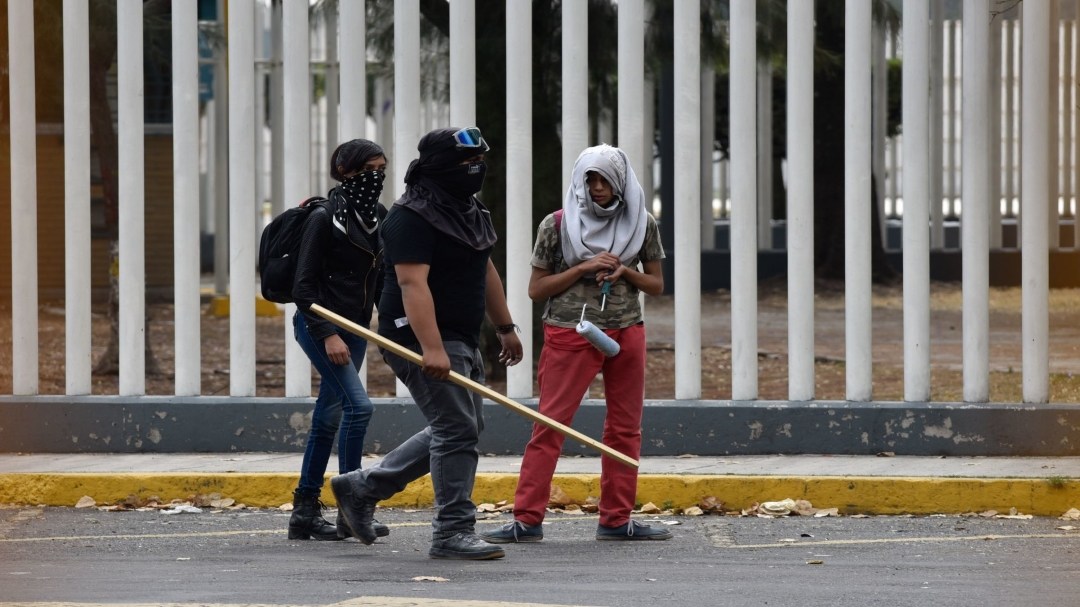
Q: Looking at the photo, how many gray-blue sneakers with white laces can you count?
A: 2